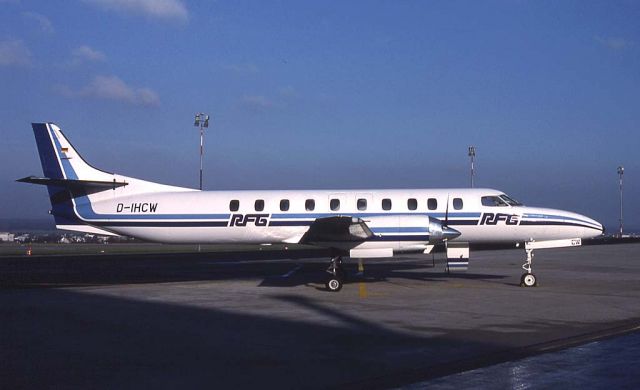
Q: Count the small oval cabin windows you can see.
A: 10